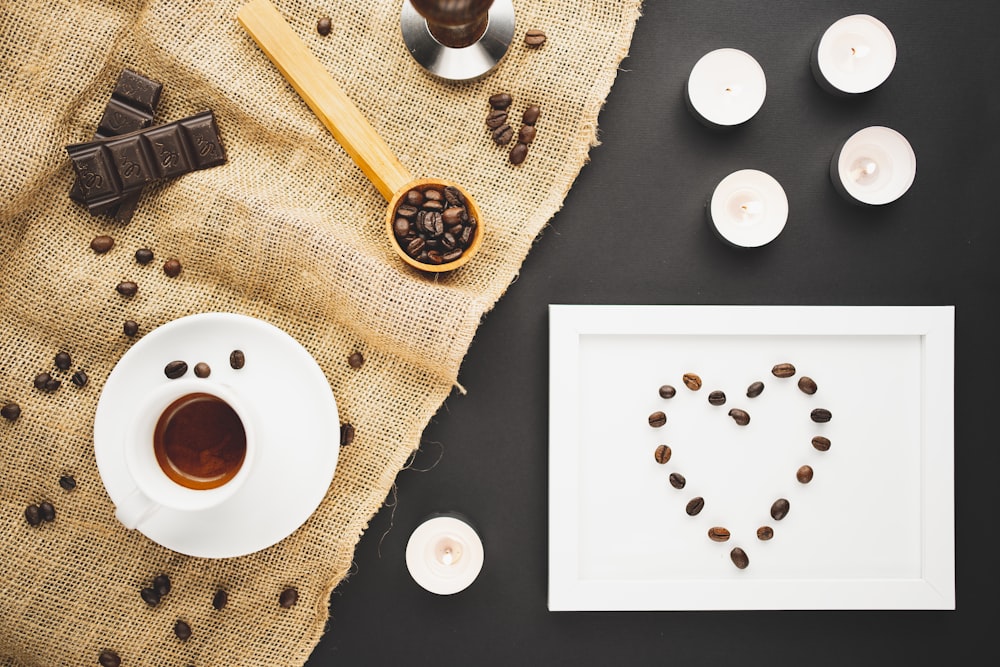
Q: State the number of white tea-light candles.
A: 5